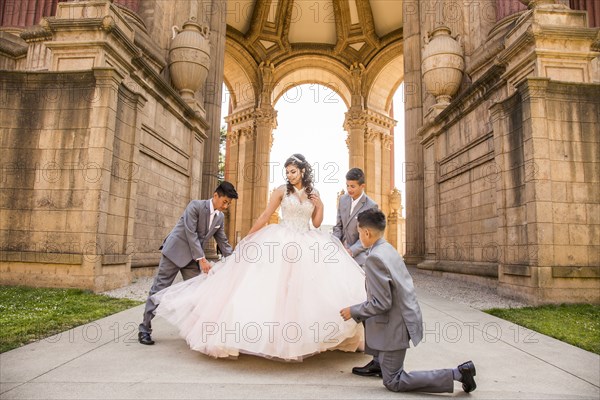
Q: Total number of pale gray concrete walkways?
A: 1